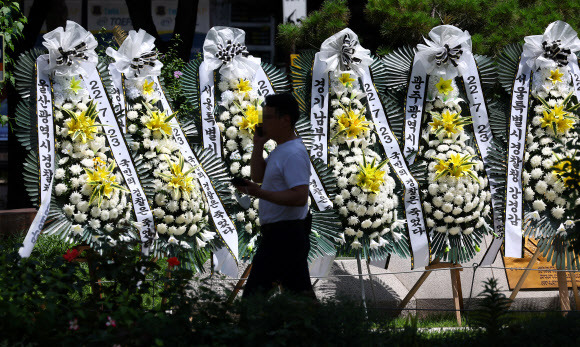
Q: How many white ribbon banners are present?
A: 12